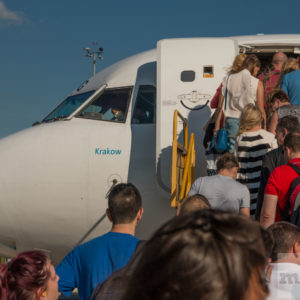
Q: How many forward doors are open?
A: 1